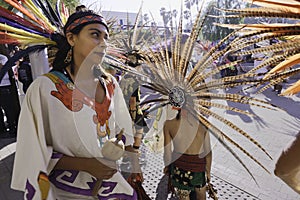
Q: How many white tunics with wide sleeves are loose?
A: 1